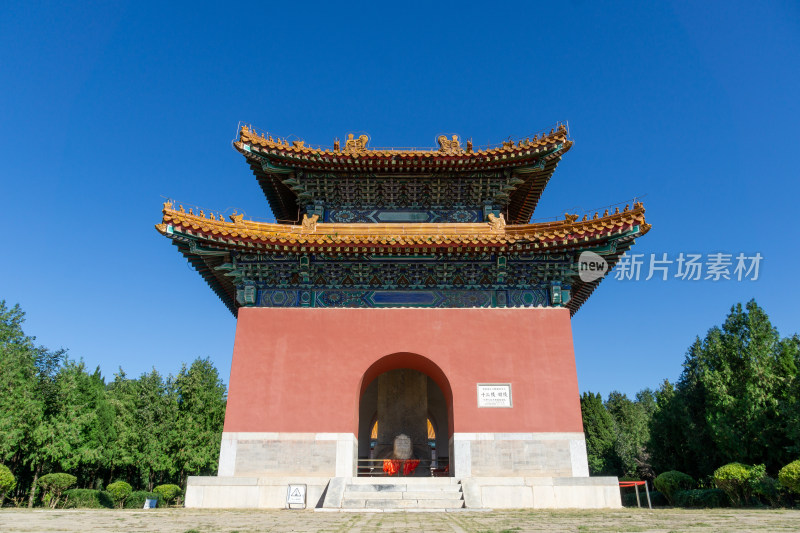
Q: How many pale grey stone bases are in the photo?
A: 2